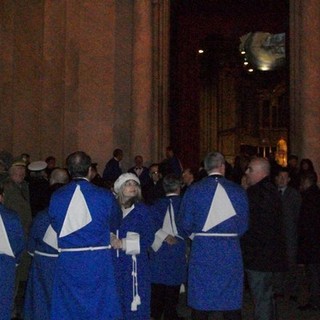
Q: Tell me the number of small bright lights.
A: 4